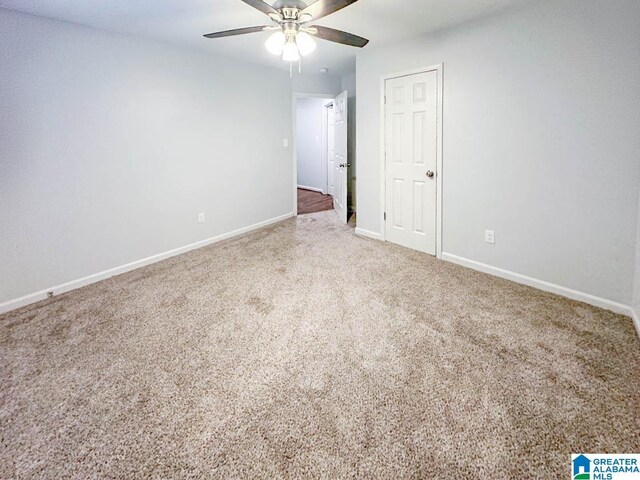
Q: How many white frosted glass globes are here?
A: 3